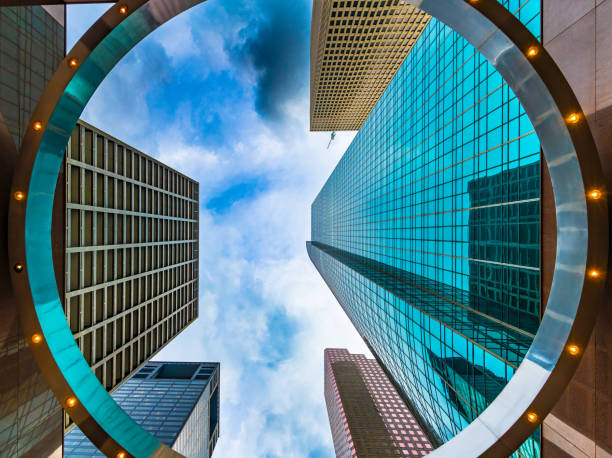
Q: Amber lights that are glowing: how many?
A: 14